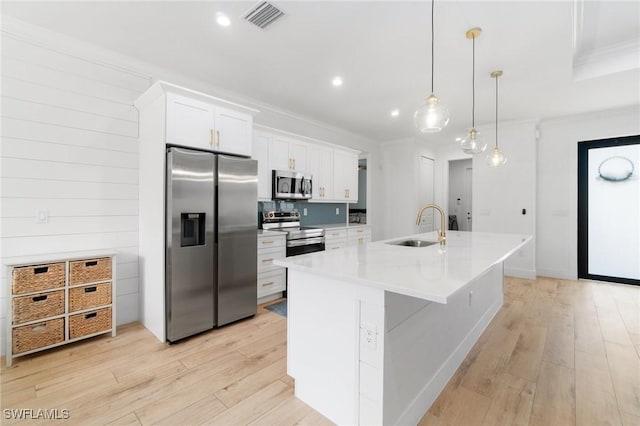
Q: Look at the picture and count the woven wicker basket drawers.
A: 6